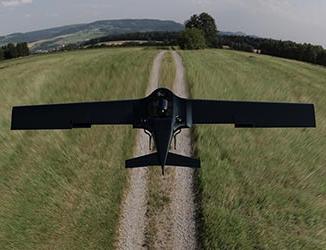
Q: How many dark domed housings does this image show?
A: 1